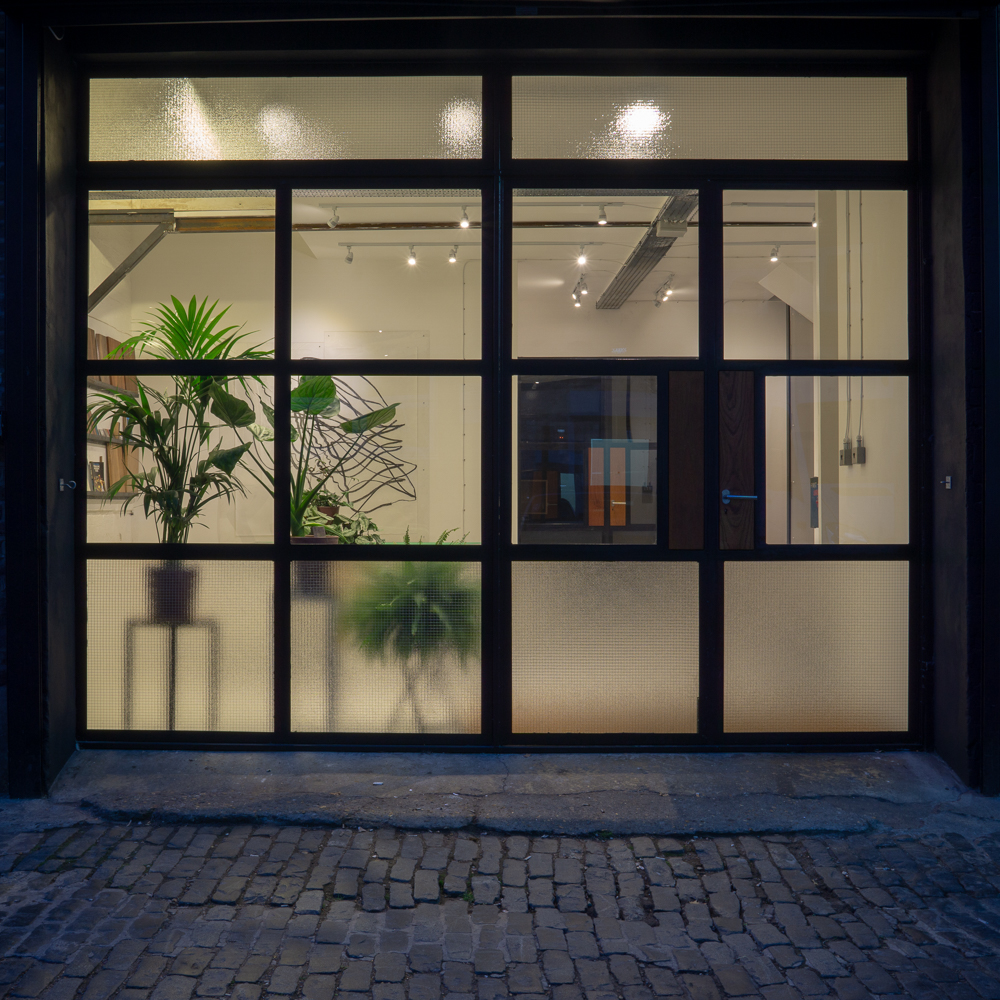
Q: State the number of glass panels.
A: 14